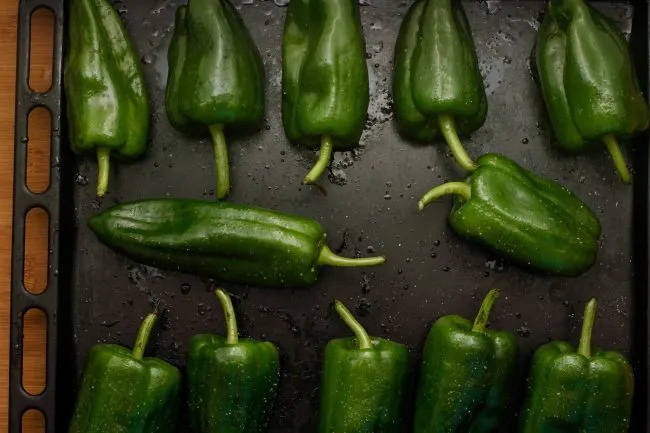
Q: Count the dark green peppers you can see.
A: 12